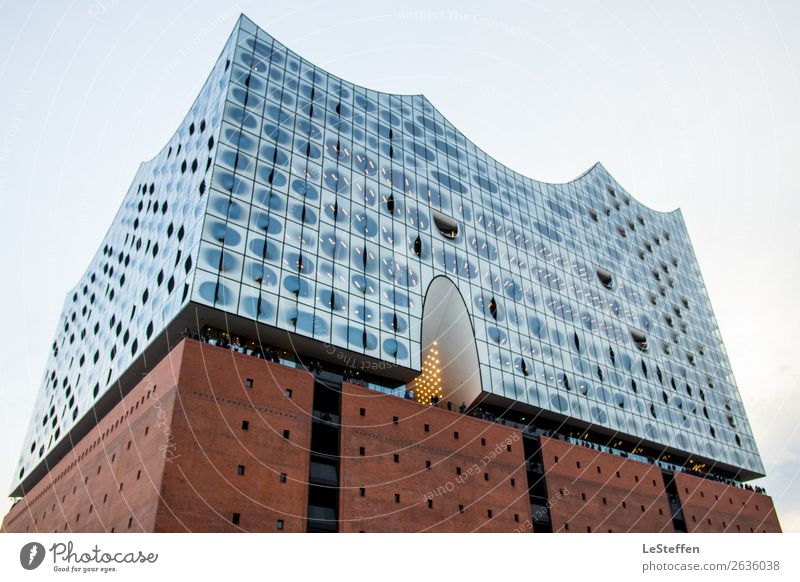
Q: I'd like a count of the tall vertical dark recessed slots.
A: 3